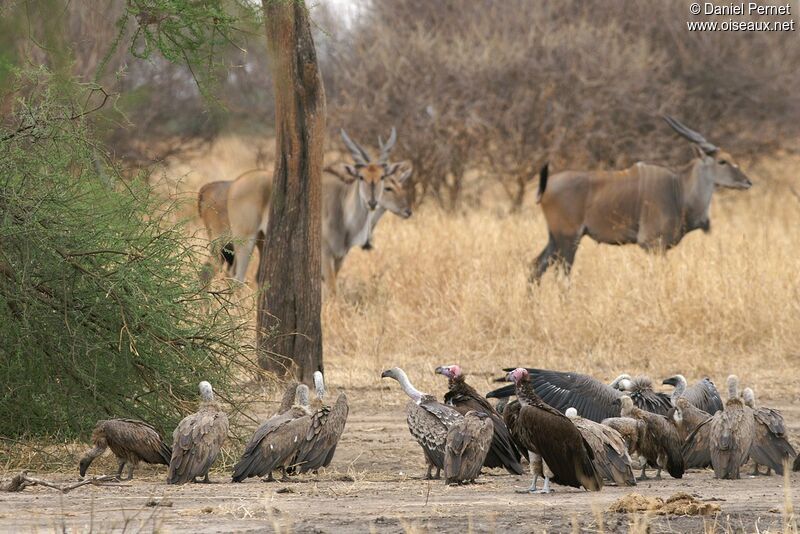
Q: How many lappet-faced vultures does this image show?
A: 2